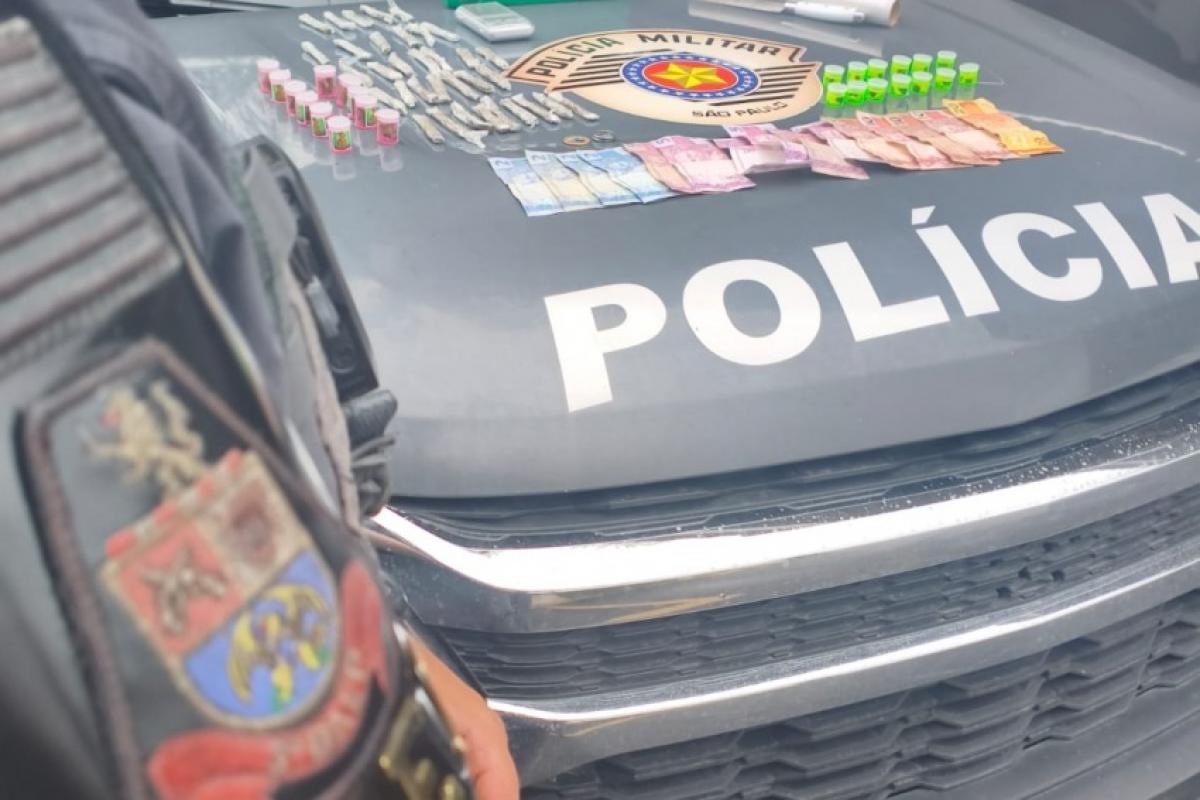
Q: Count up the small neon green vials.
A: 13